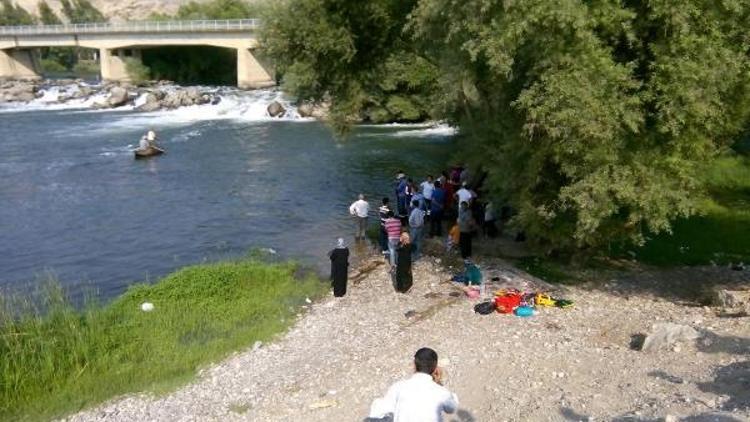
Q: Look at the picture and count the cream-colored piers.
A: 3